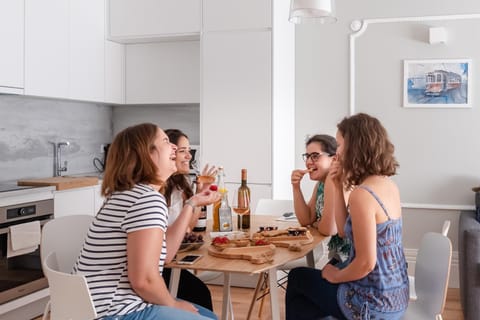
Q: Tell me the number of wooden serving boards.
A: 2